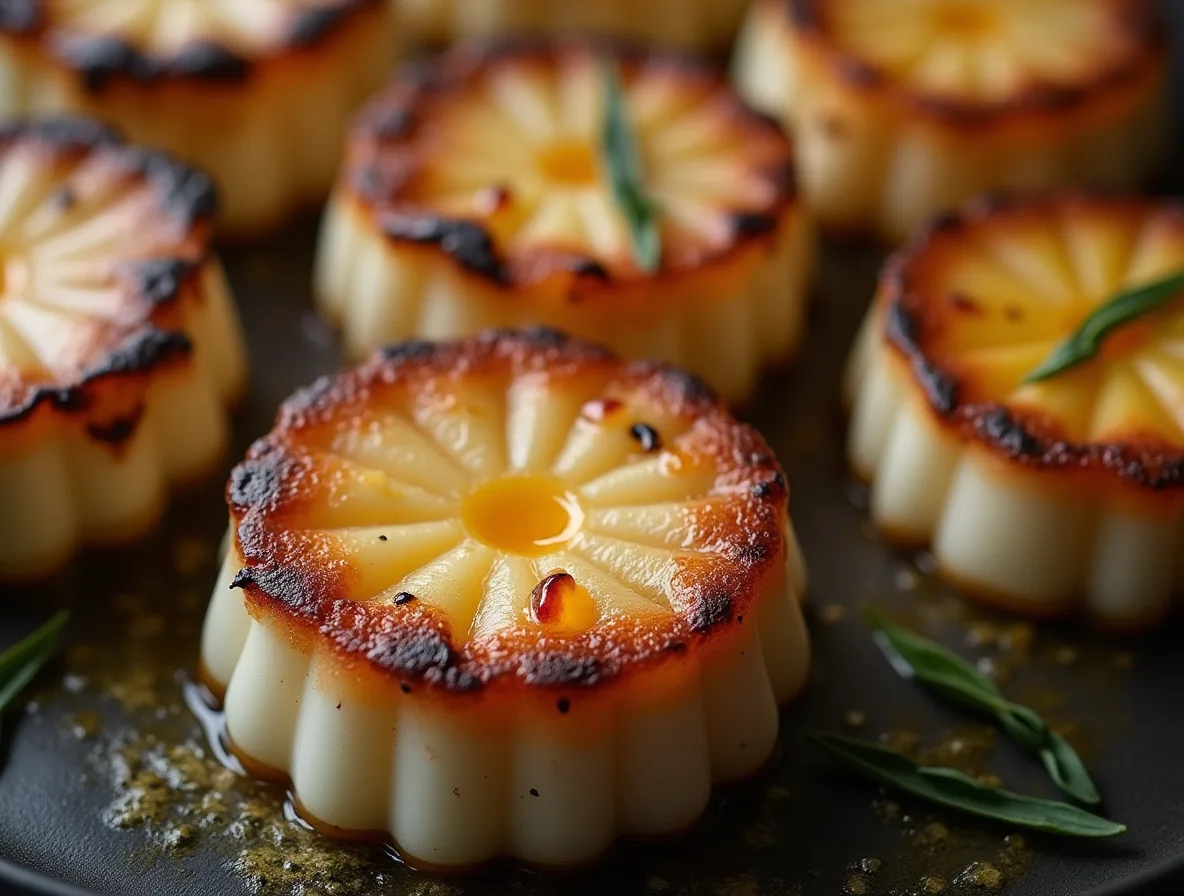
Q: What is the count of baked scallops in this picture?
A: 7